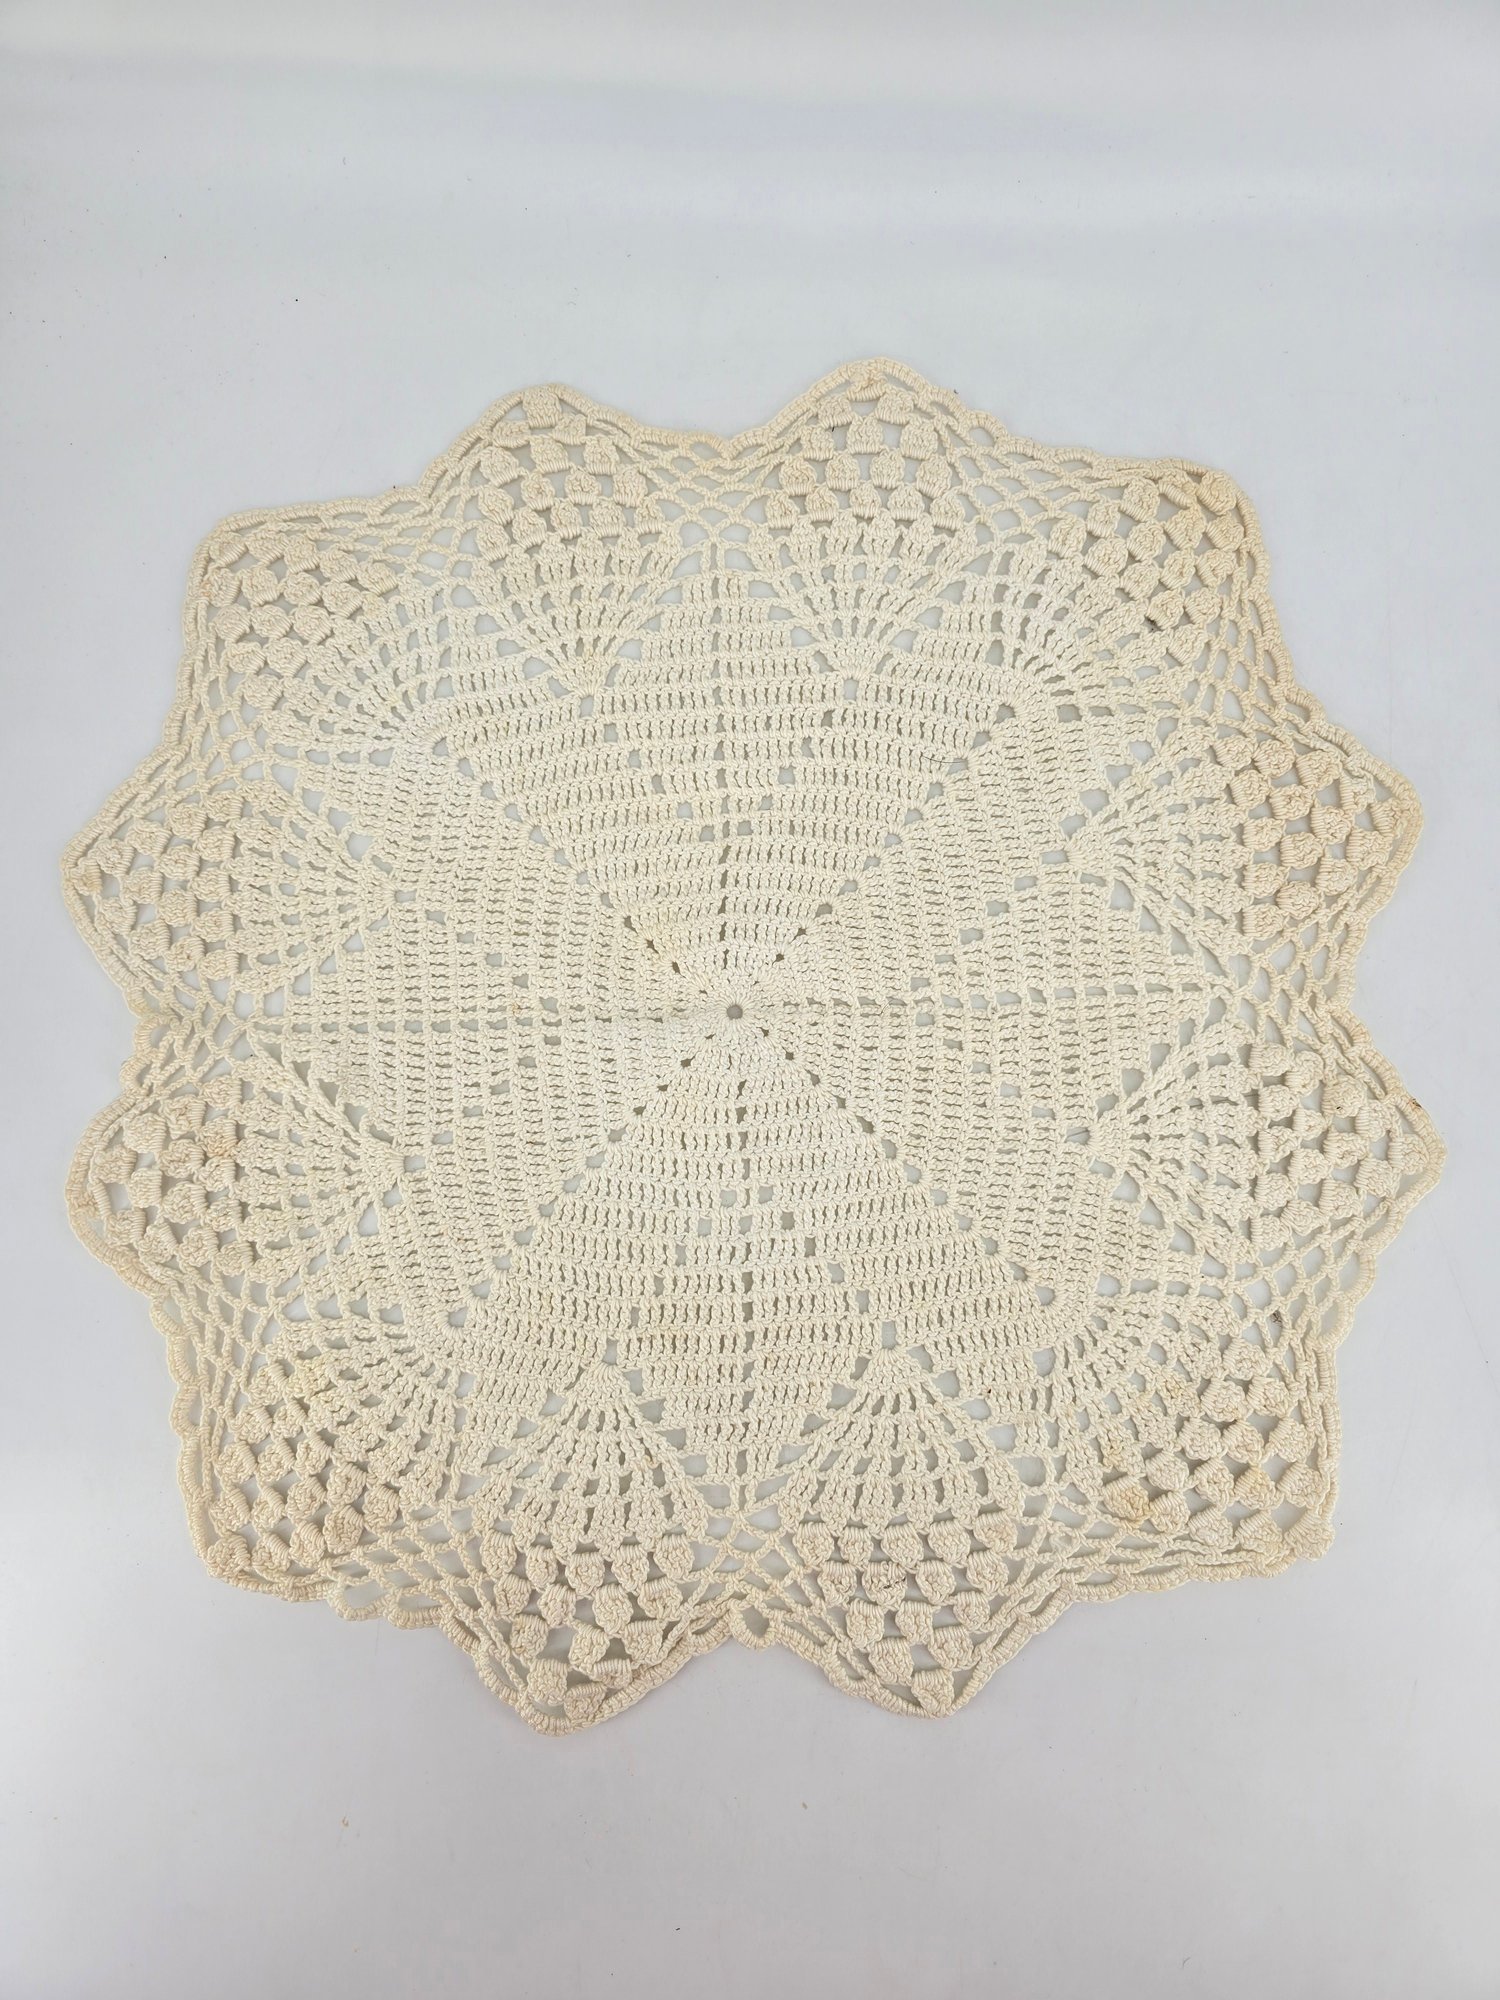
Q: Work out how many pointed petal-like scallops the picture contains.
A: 12